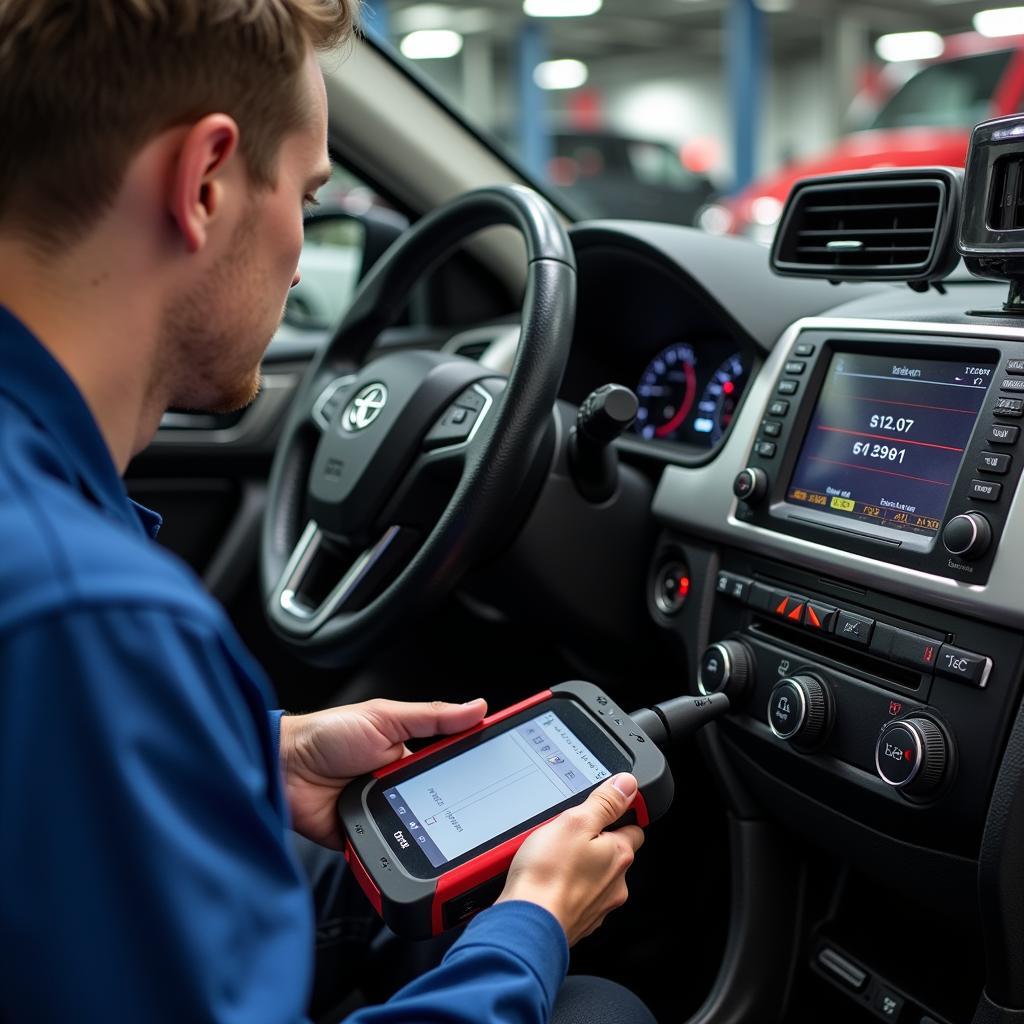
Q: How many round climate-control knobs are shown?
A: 3